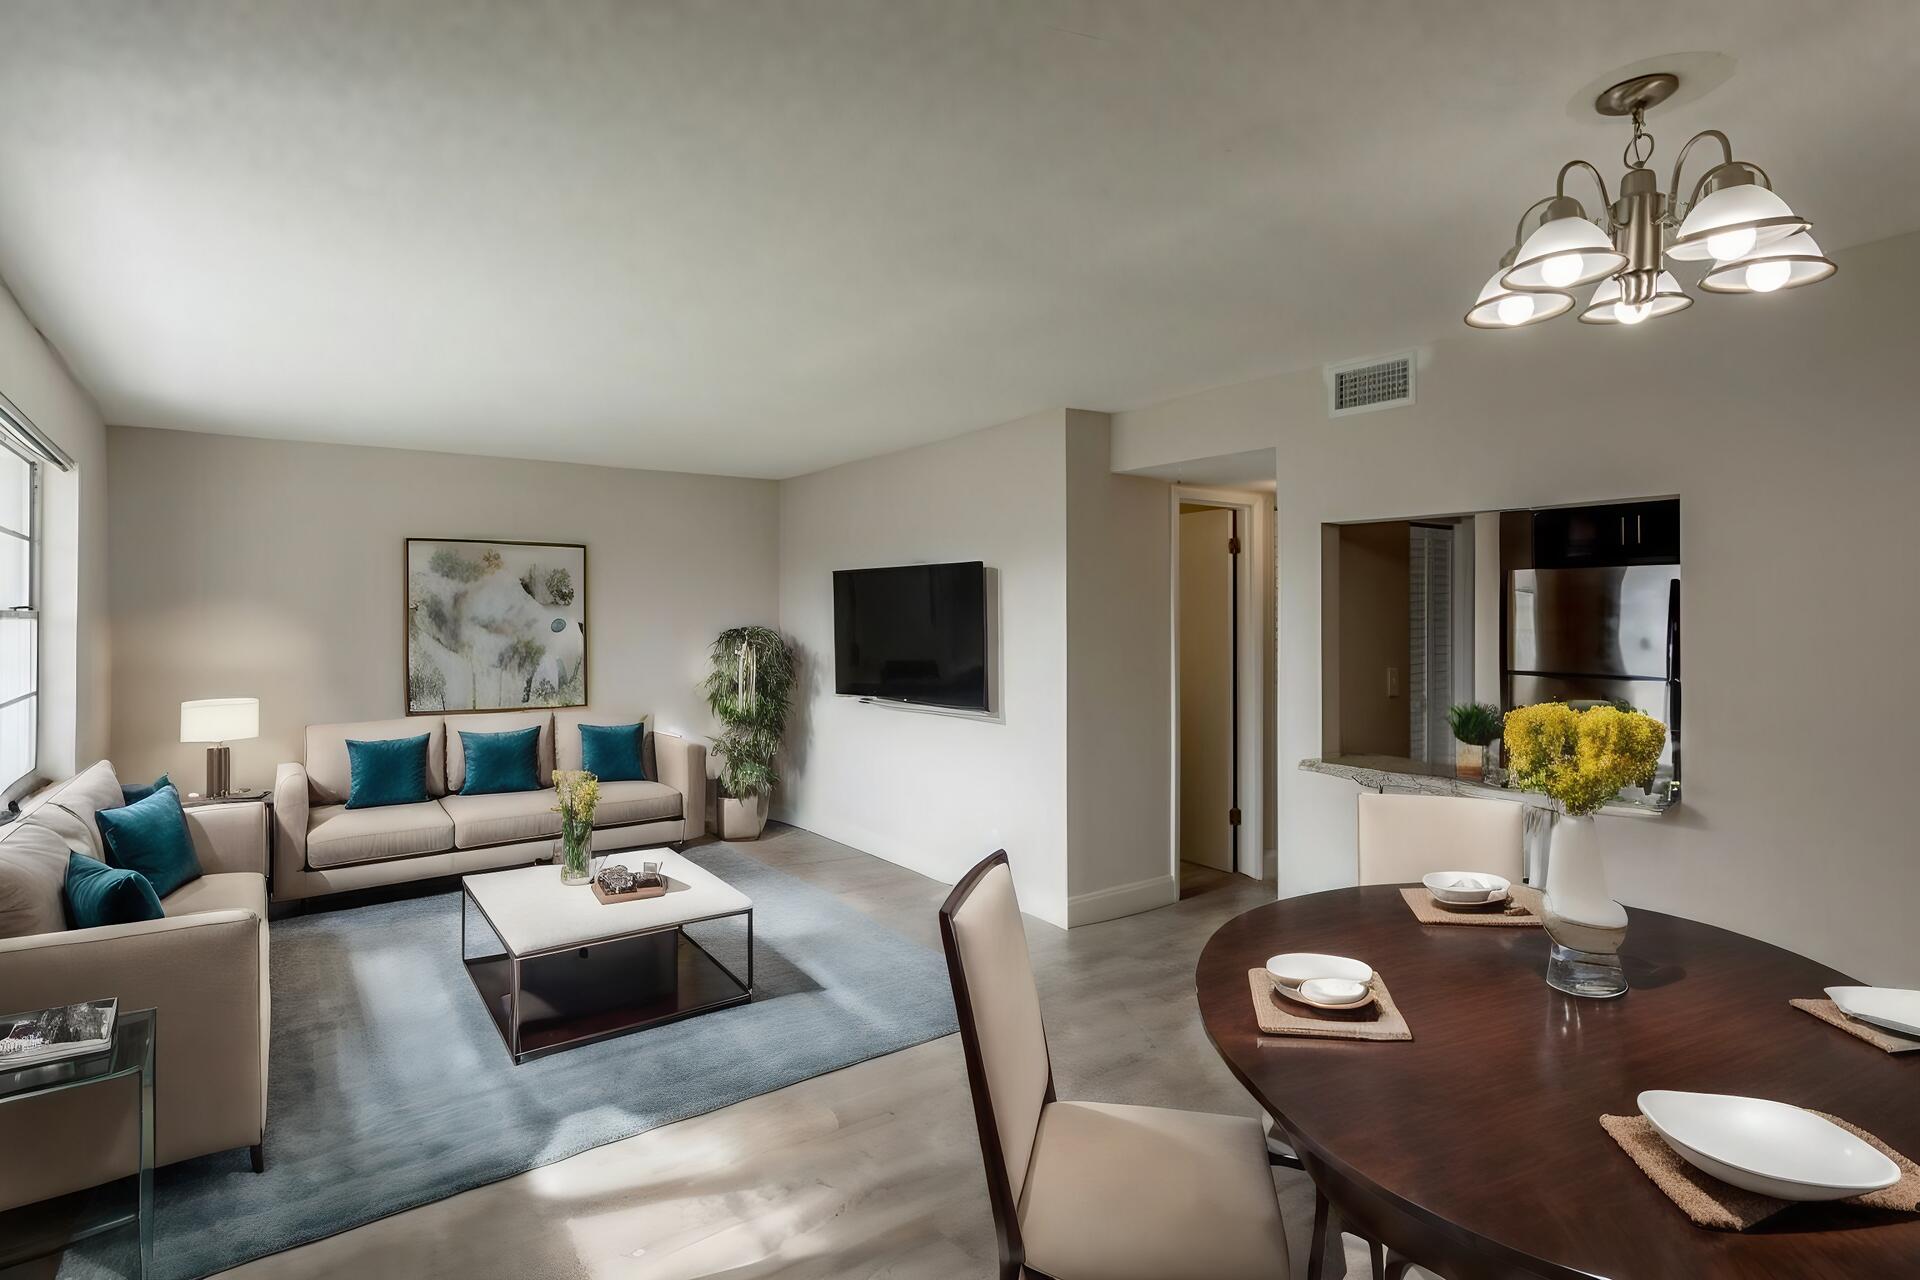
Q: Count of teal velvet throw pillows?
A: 6